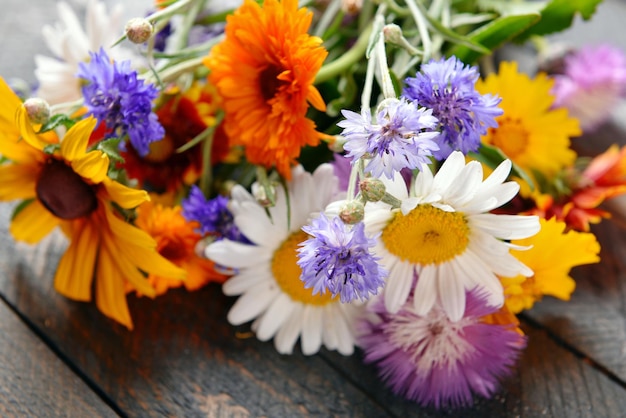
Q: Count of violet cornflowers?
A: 5